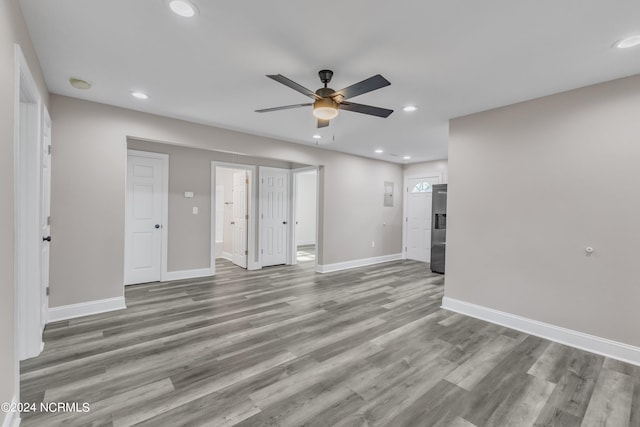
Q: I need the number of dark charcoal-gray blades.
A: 5